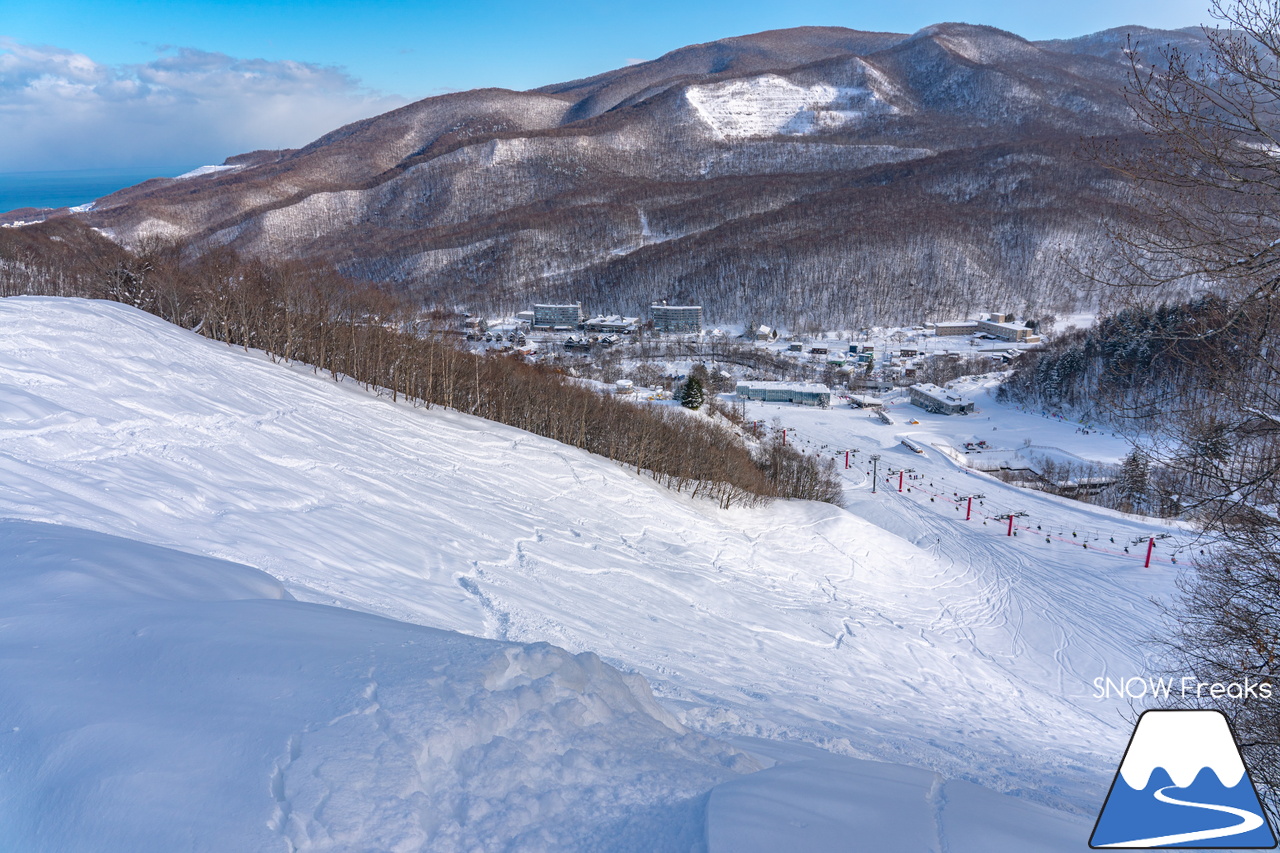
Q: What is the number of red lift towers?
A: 7